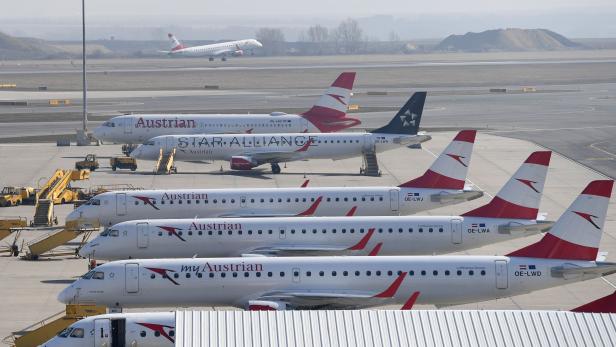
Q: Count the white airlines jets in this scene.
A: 7